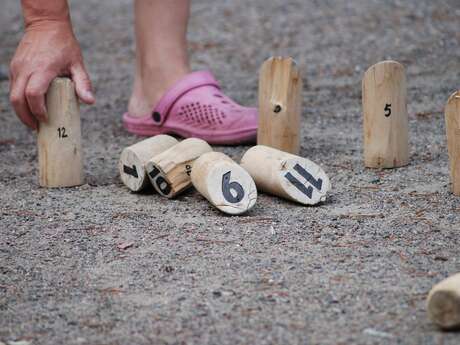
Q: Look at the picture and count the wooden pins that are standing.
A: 4